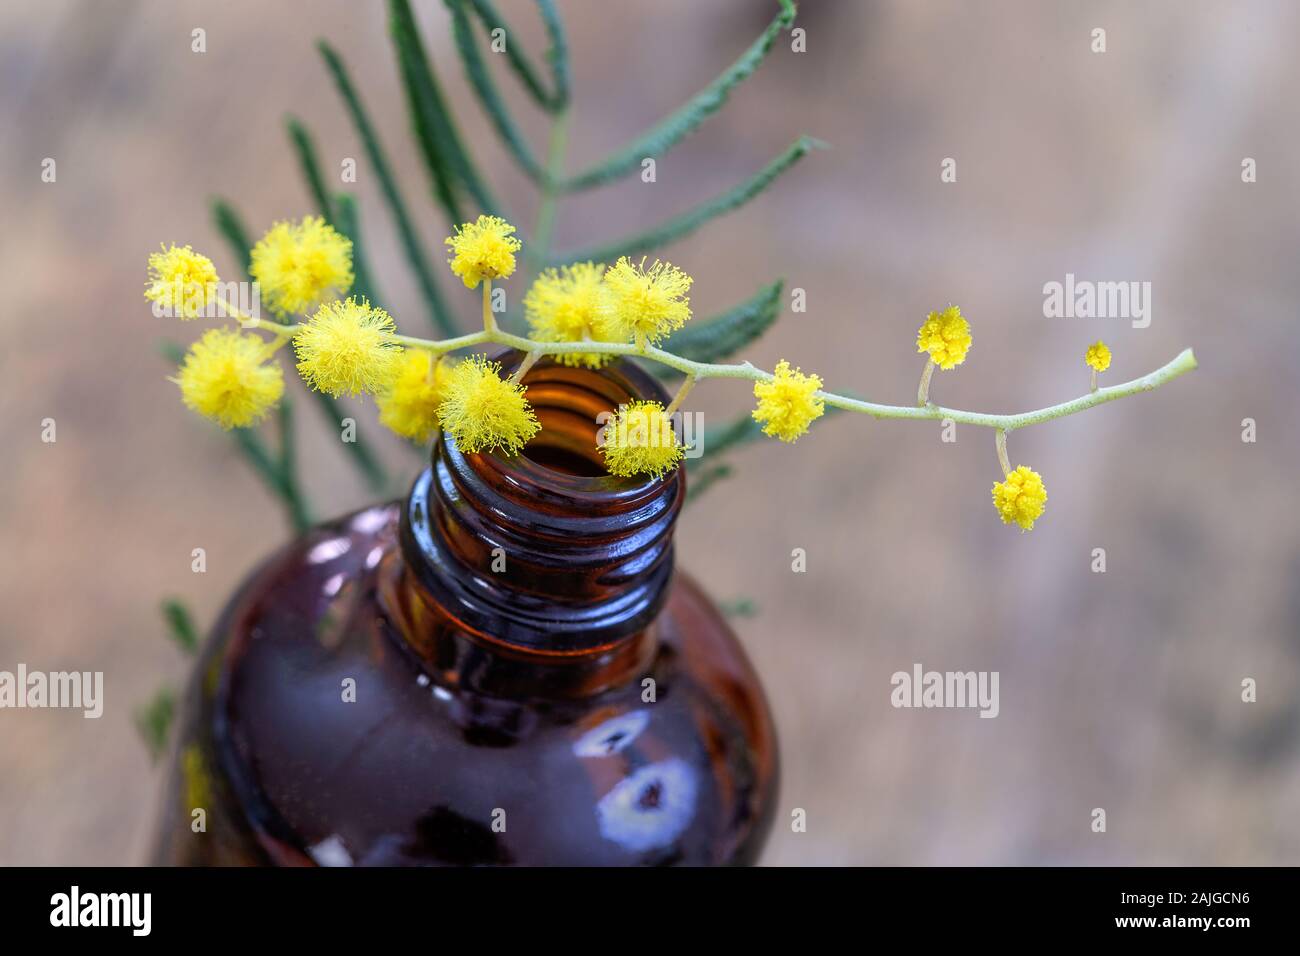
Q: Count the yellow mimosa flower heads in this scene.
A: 14